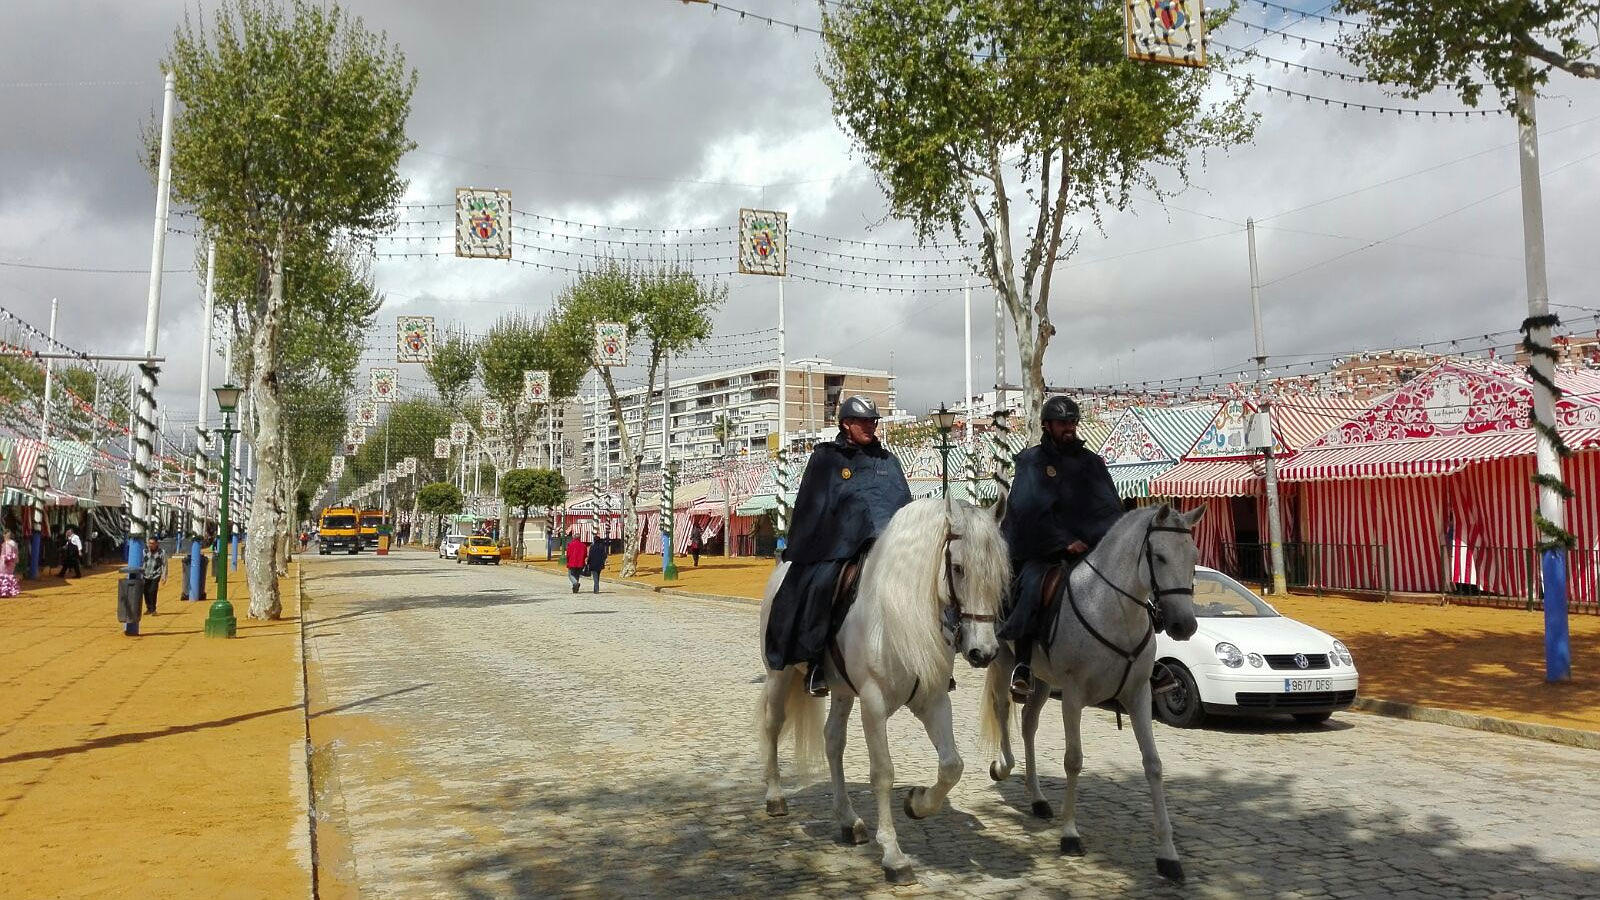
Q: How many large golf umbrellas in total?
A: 0